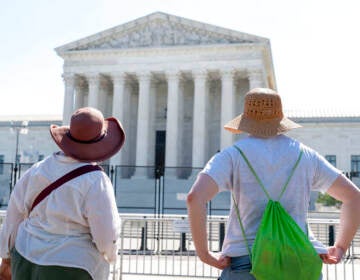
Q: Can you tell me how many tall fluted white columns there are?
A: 8